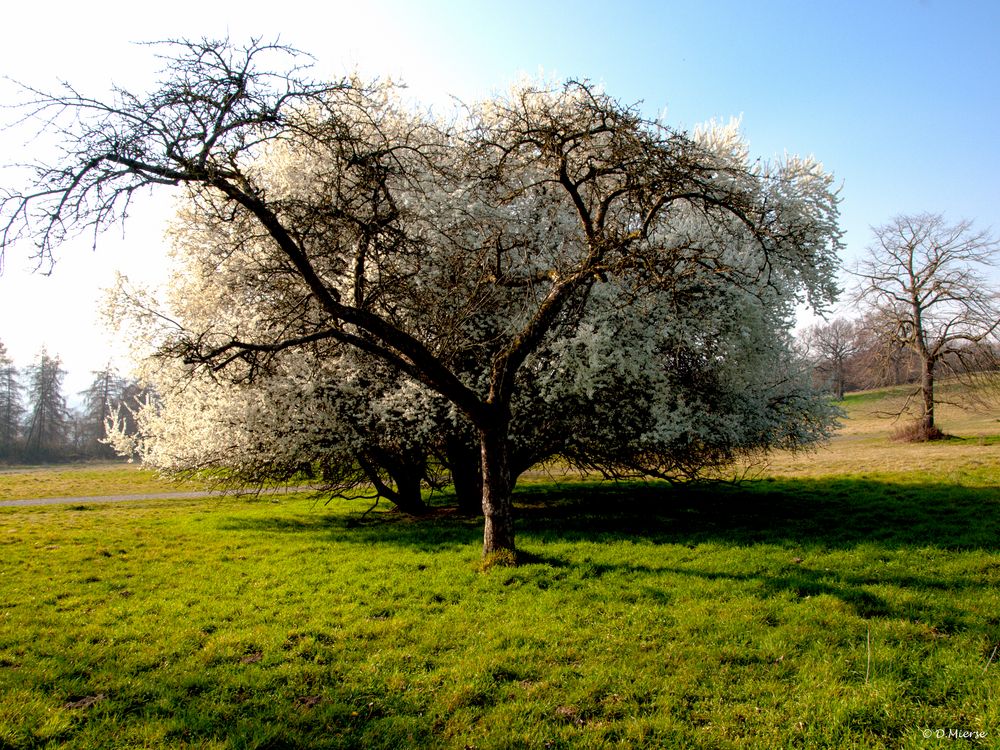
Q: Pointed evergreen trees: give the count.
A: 3